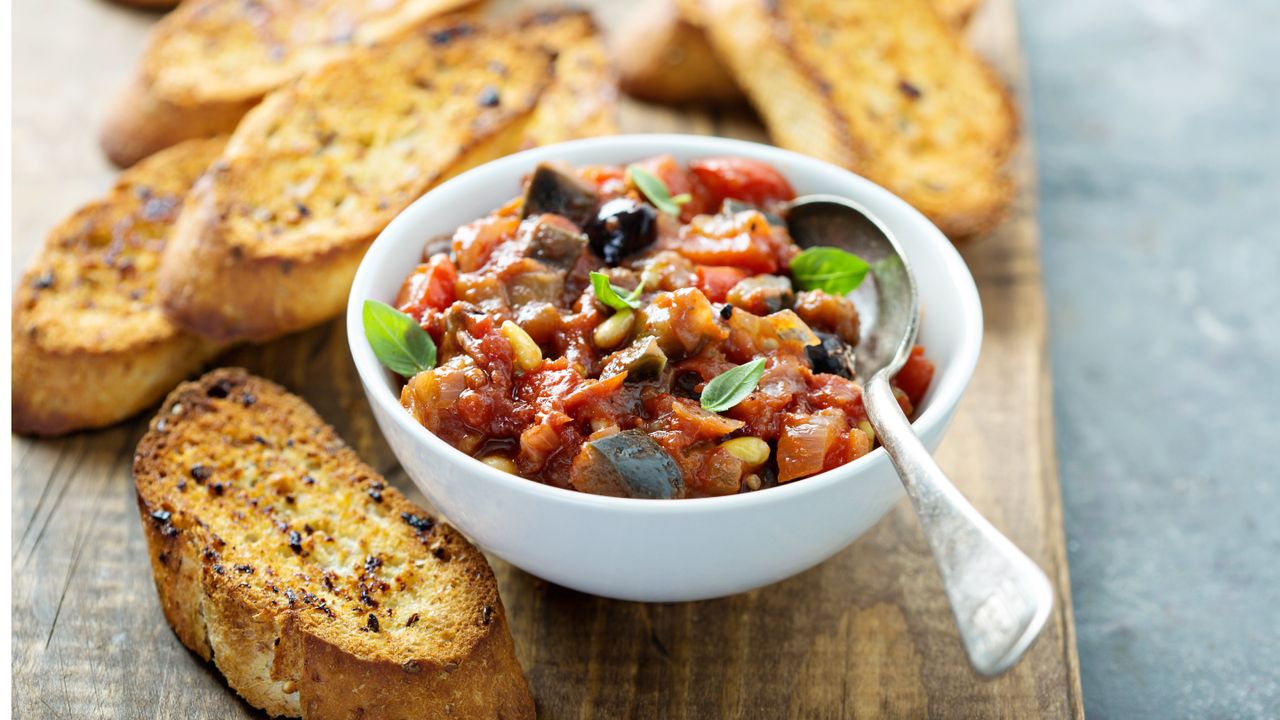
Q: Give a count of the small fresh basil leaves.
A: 5